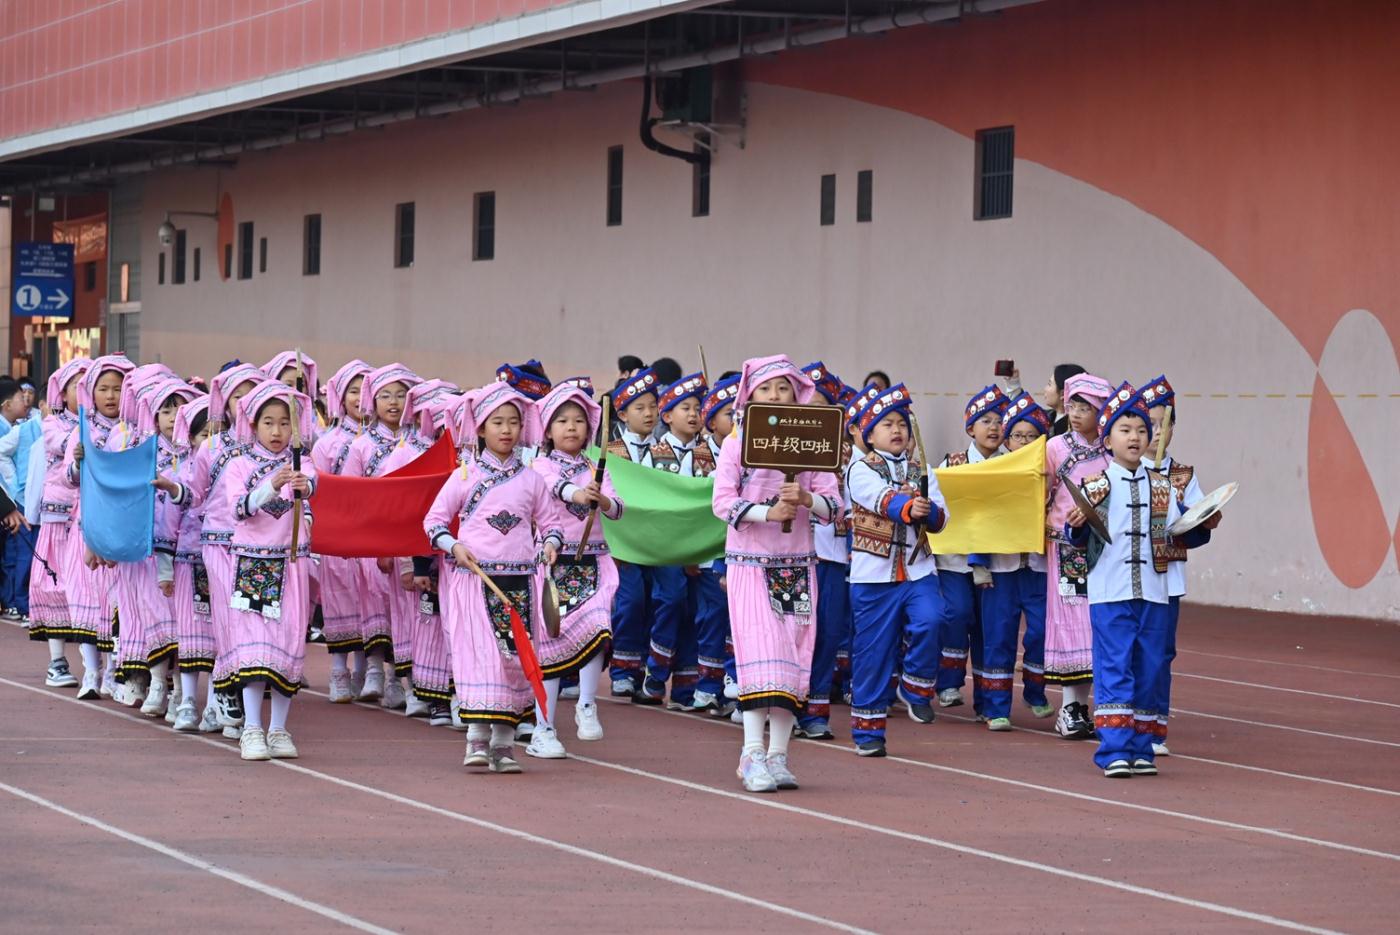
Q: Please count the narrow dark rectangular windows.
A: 14